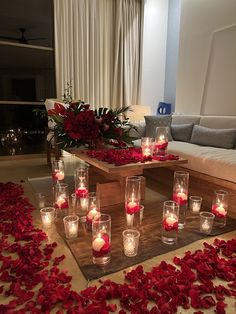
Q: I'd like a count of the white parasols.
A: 0